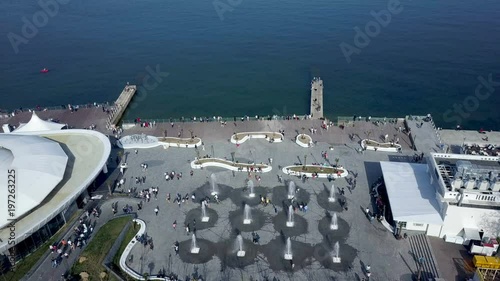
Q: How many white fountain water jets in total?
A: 12